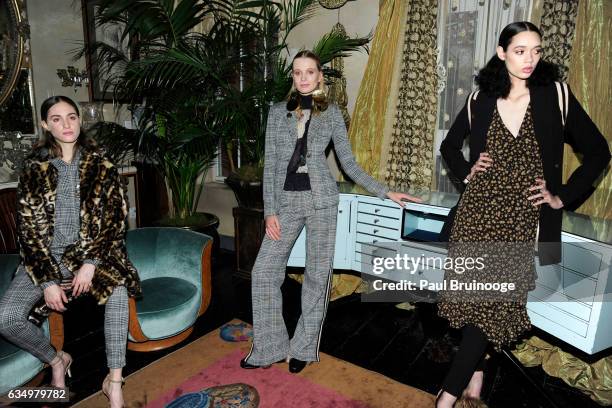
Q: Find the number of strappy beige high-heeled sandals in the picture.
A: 2